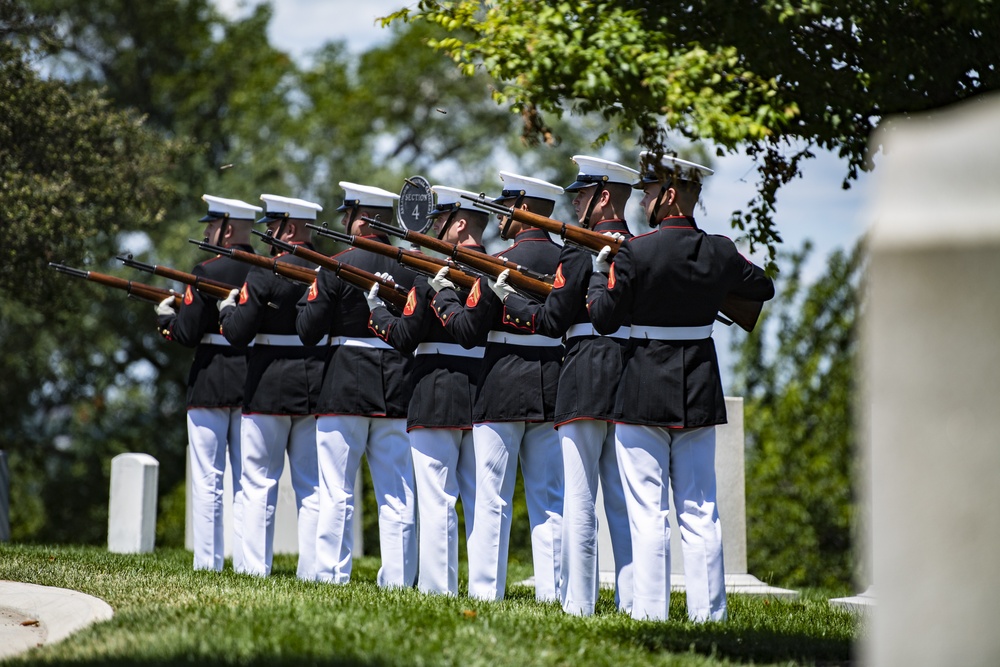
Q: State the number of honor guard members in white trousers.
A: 7